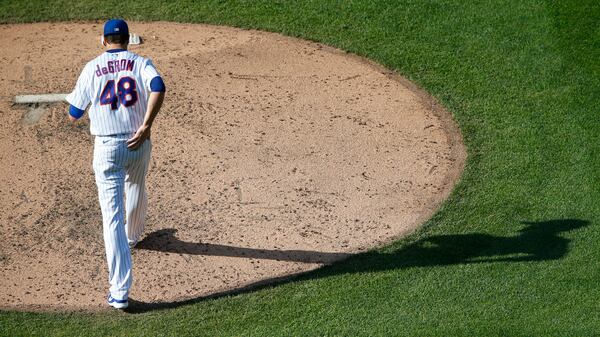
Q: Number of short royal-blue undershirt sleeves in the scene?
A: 2